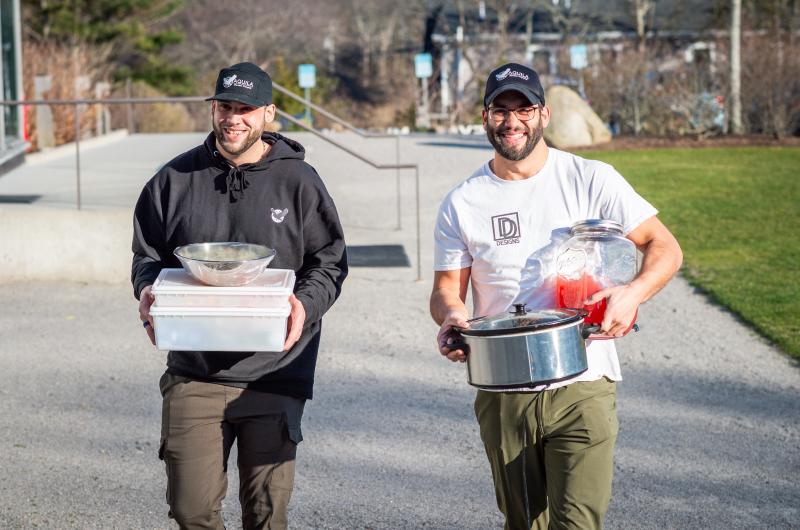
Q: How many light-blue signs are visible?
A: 3